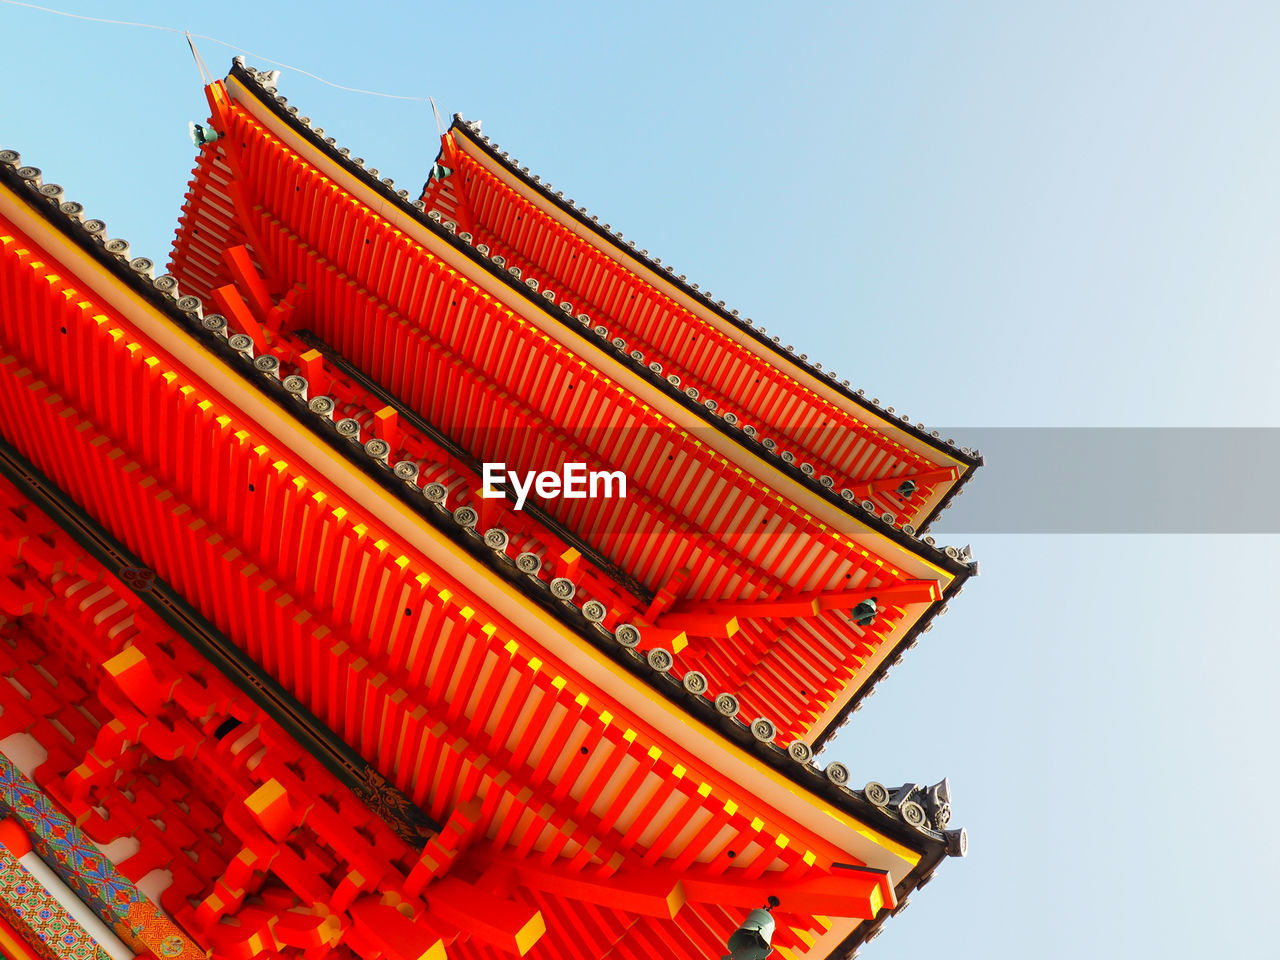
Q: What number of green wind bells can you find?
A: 5